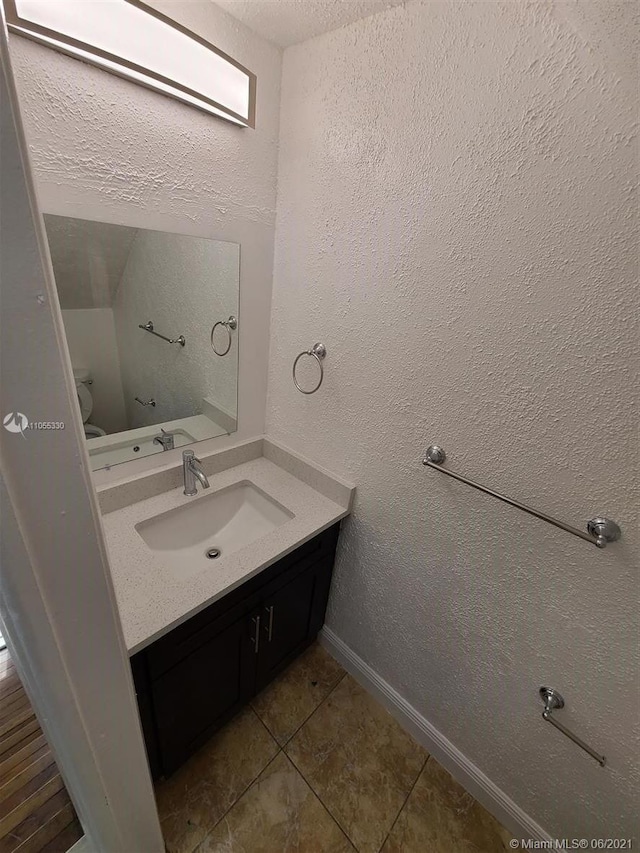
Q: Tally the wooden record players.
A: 0